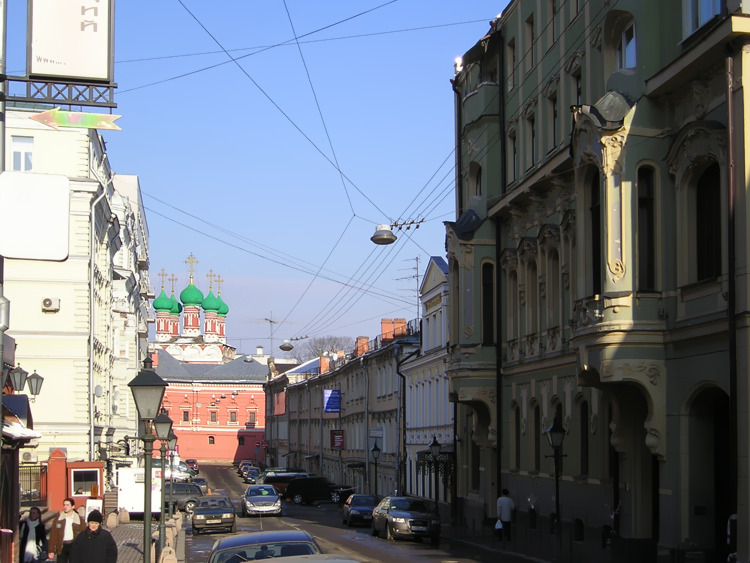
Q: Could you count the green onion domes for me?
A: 5